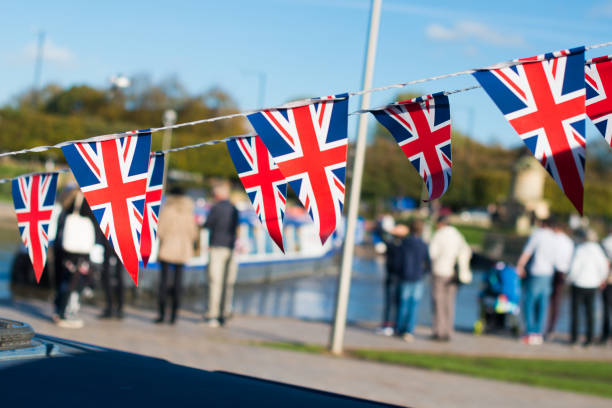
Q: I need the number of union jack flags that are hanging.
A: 8